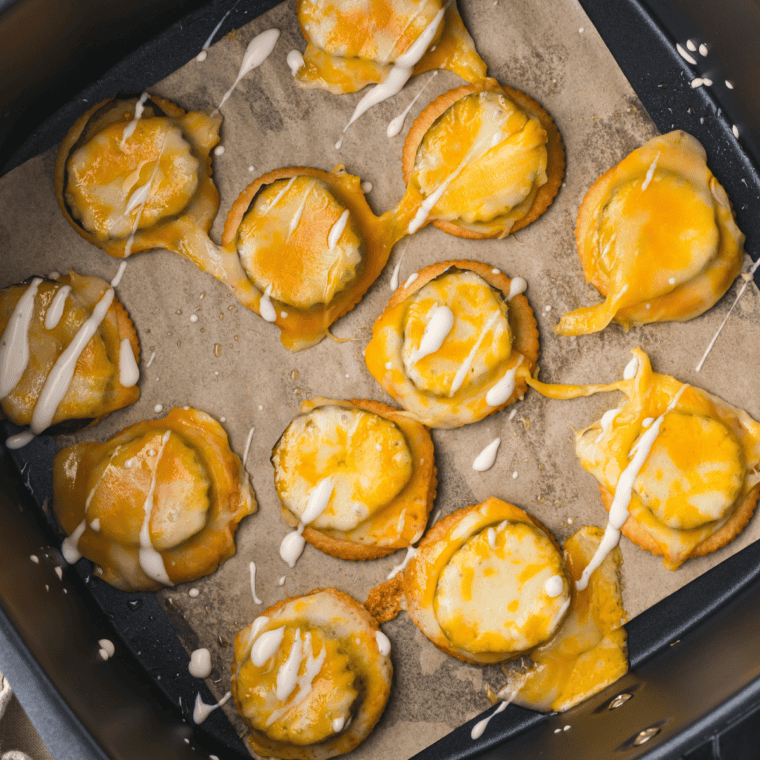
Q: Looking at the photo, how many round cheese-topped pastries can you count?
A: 12